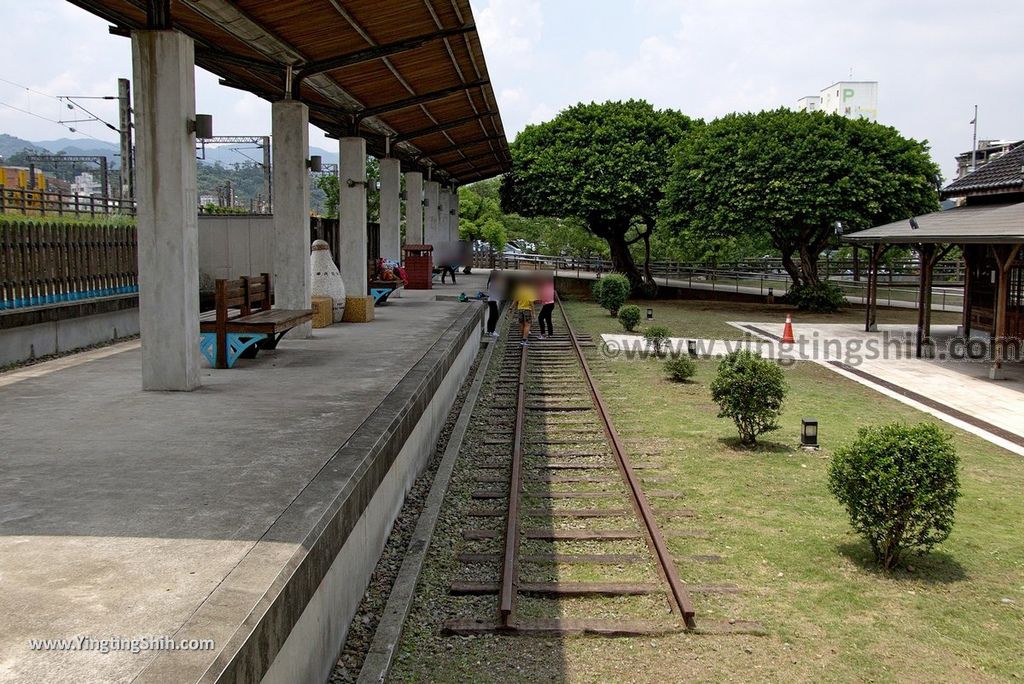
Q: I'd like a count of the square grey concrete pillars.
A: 8